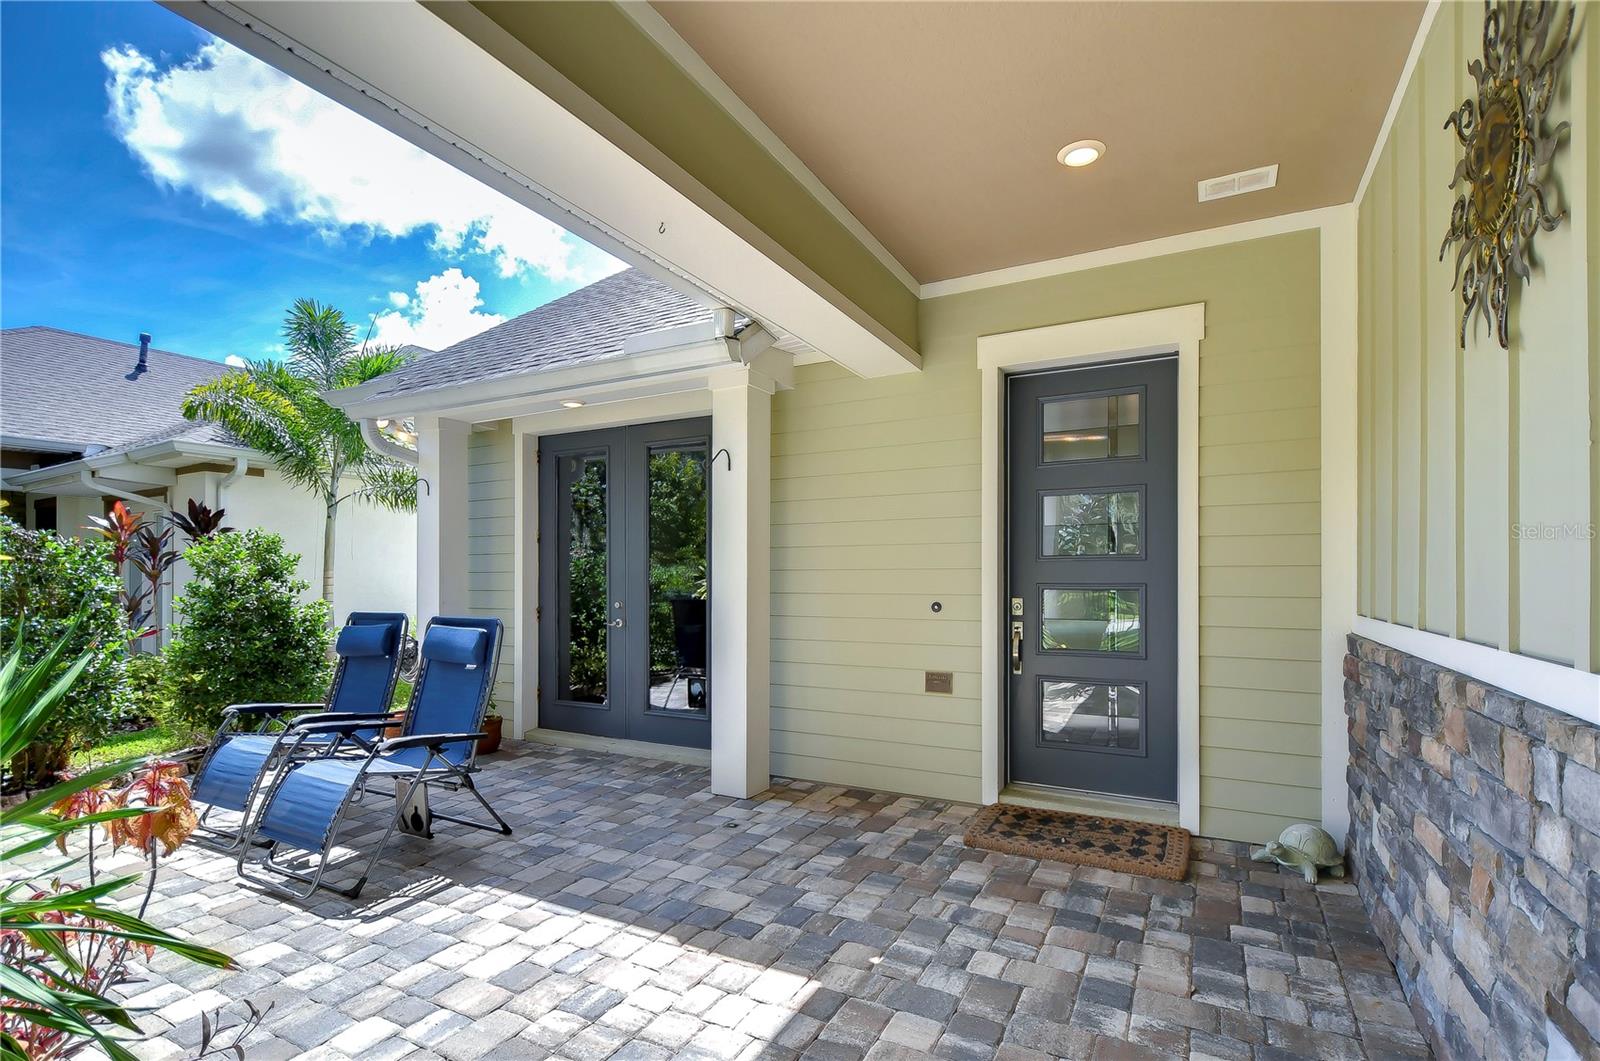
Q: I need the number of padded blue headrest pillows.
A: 2